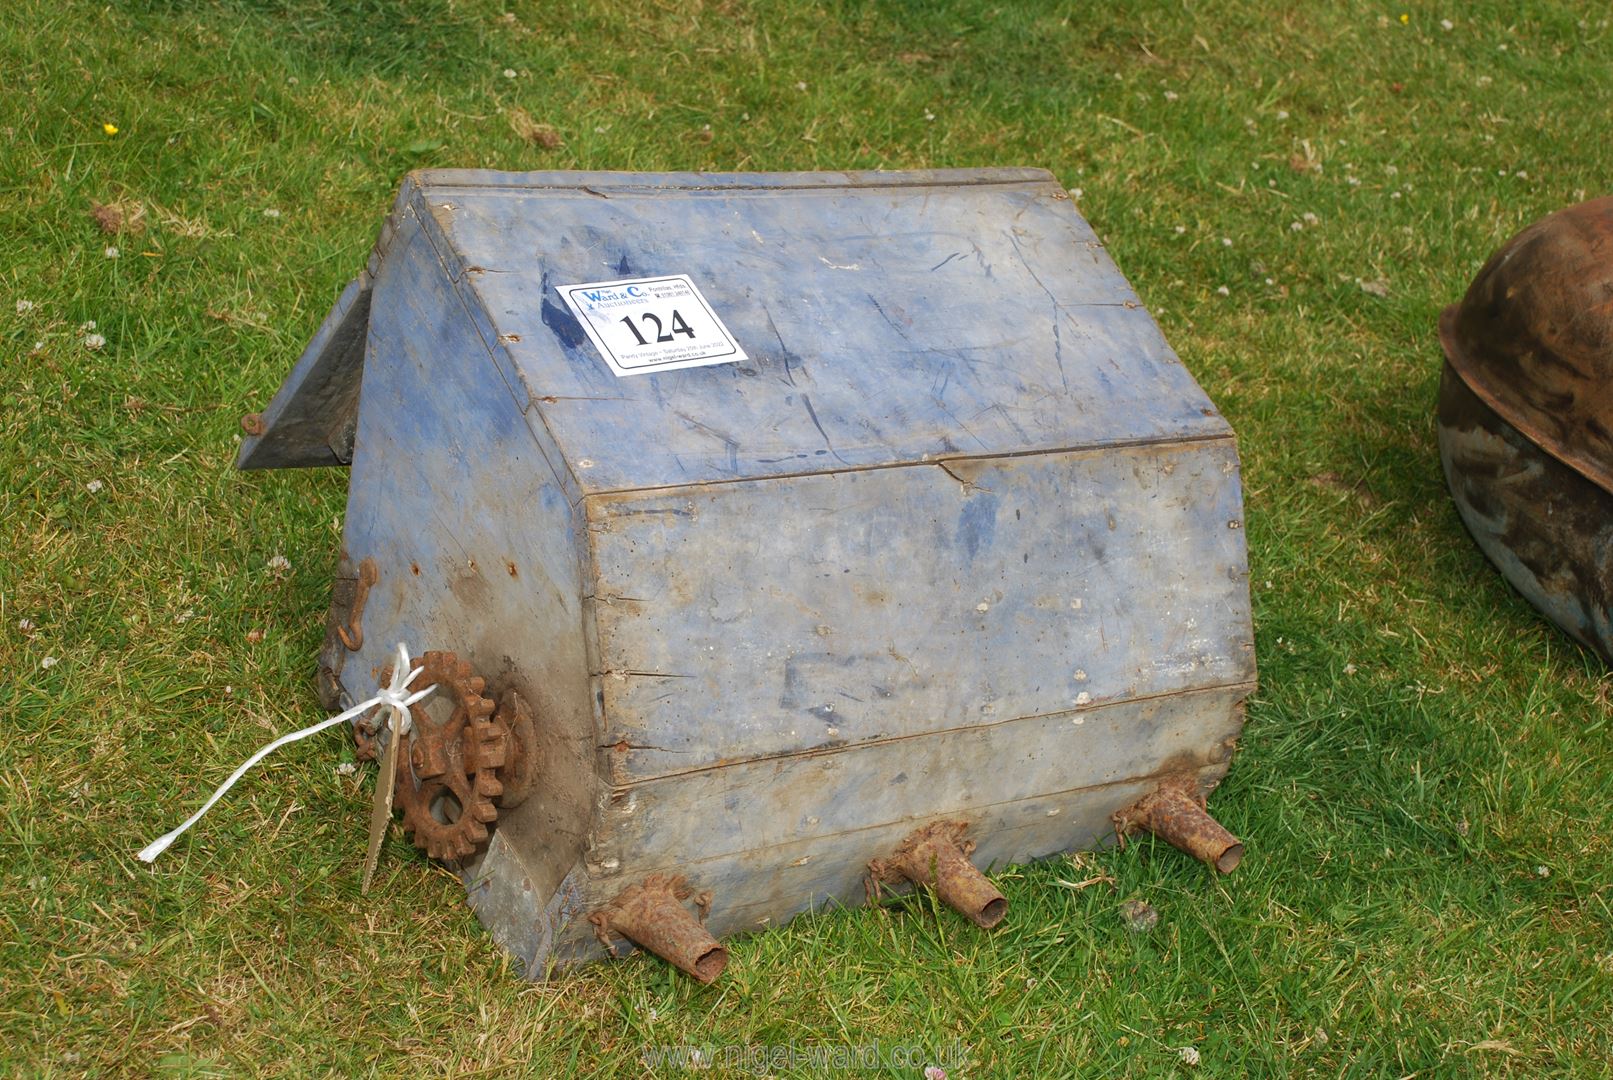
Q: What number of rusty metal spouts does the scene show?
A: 3